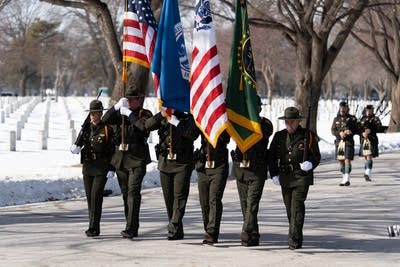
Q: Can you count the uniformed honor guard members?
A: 6